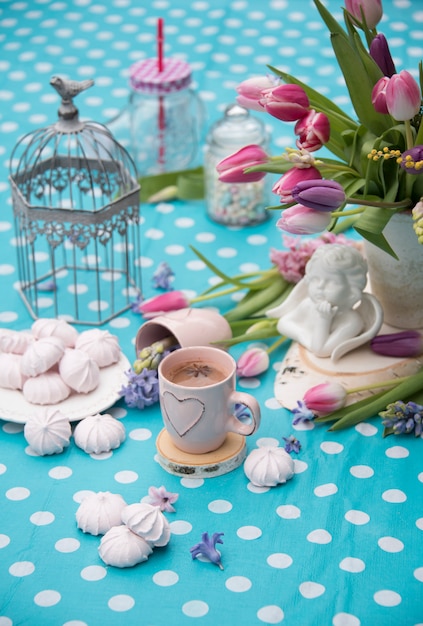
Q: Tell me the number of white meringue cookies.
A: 13